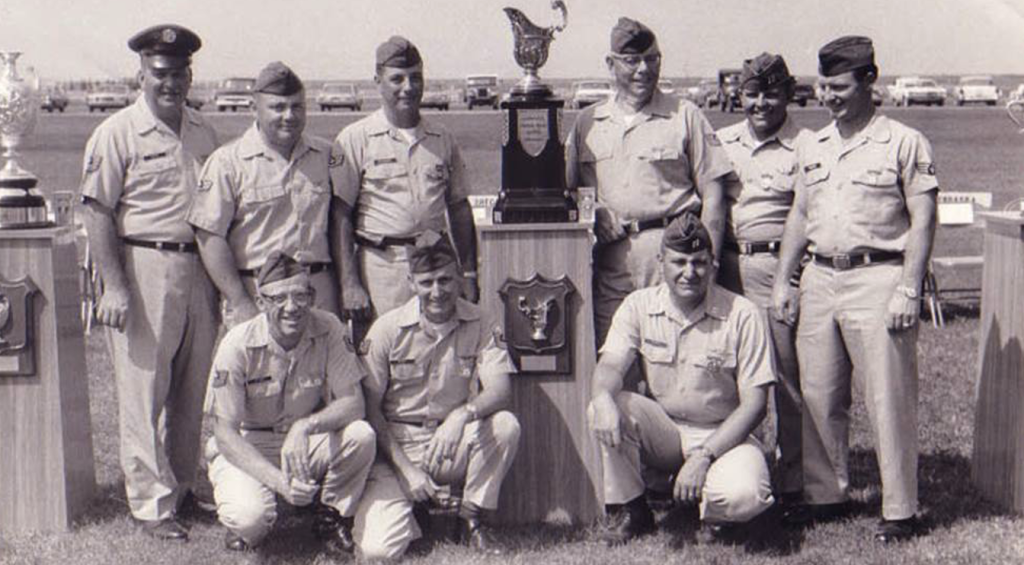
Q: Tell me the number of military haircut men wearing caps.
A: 9